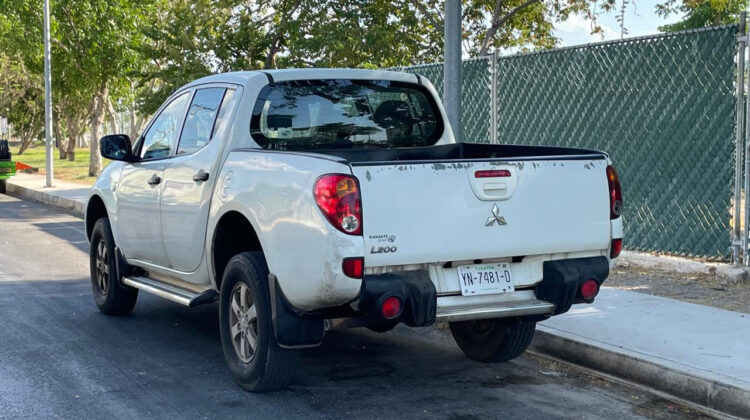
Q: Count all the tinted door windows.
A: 2